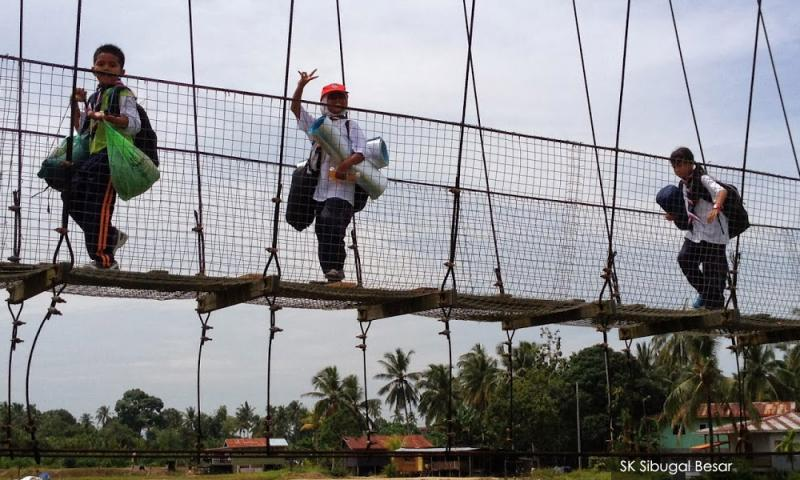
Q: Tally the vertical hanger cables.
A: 12